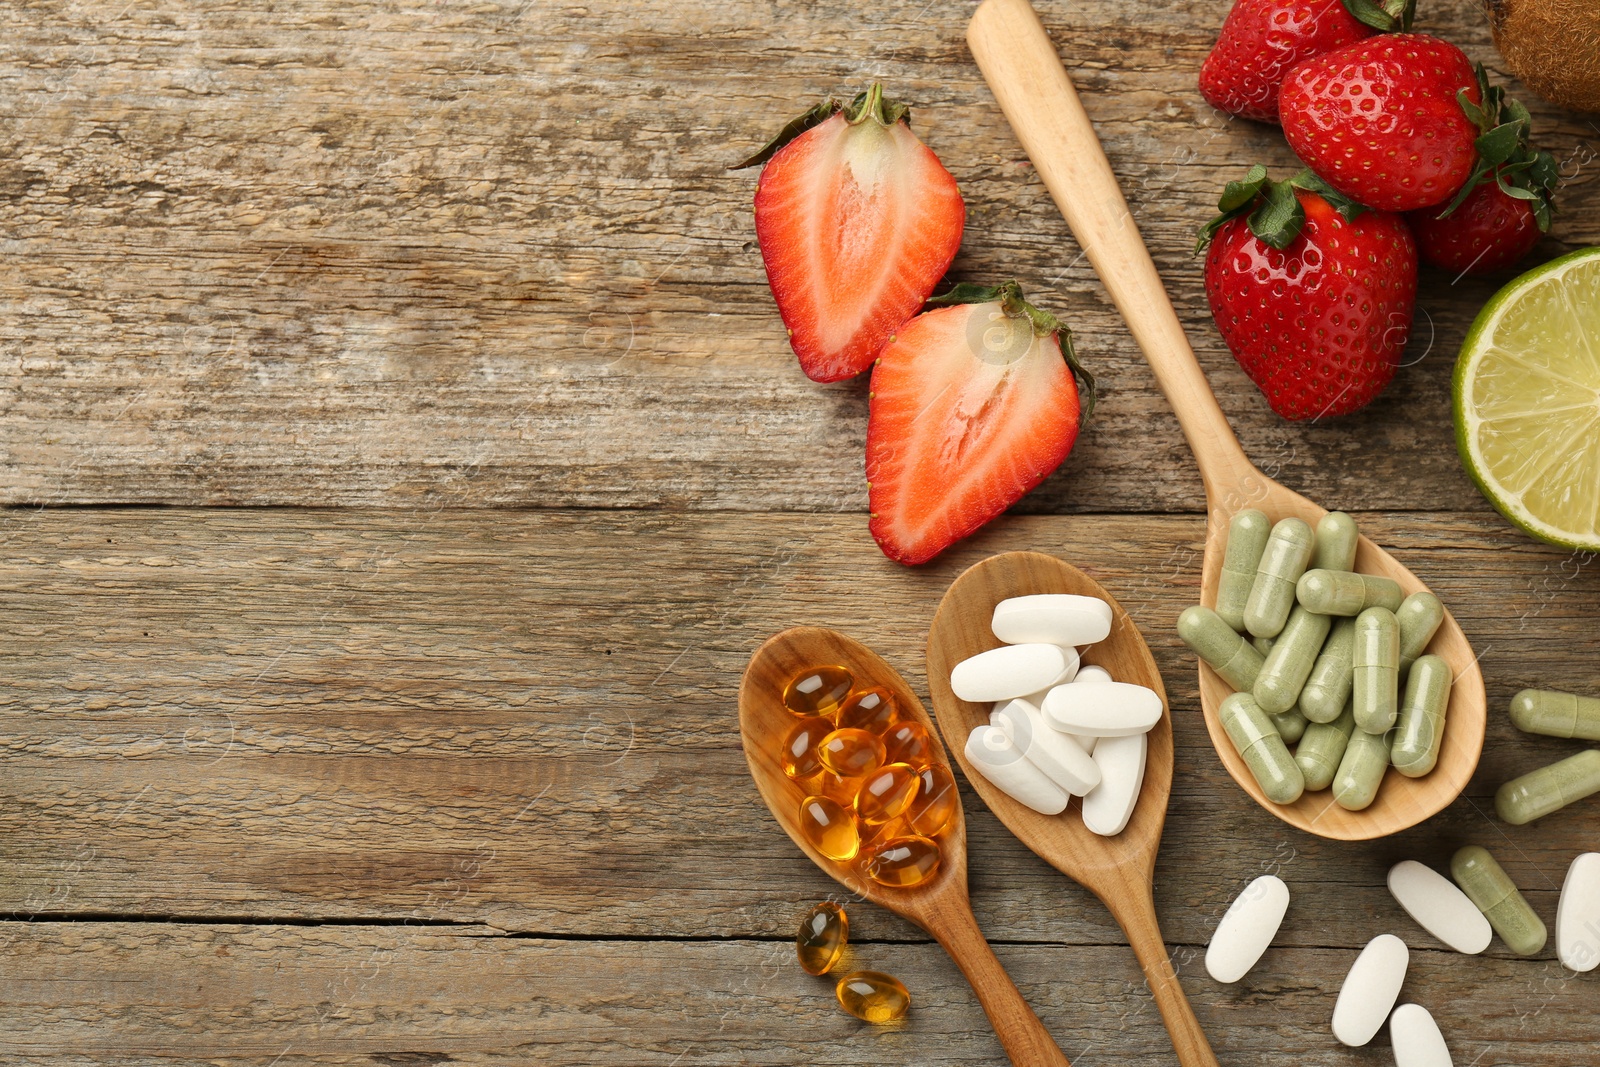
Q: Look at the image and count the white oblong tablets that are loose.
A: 5